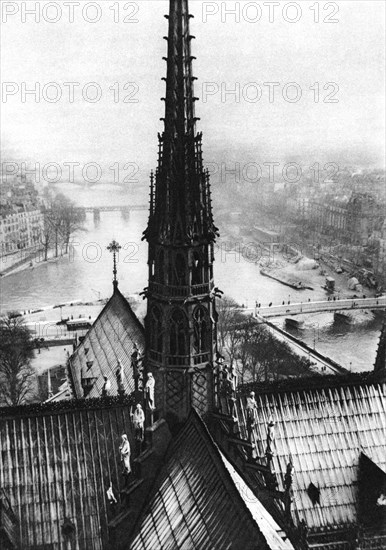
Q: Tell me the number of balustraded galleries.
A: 2